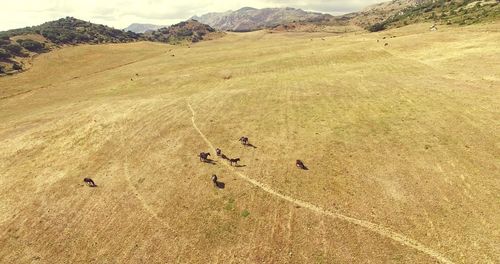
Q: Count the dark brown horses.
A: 7